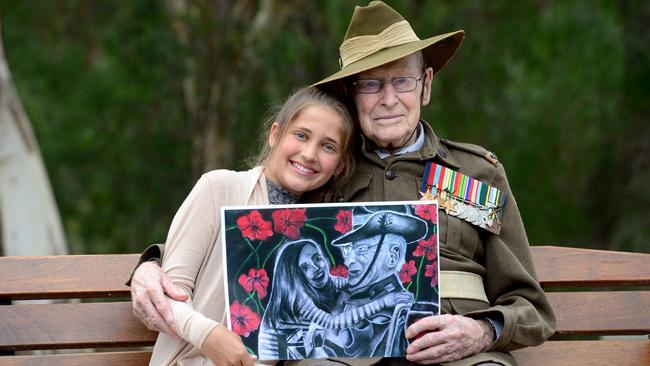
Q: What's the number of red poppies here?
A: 10